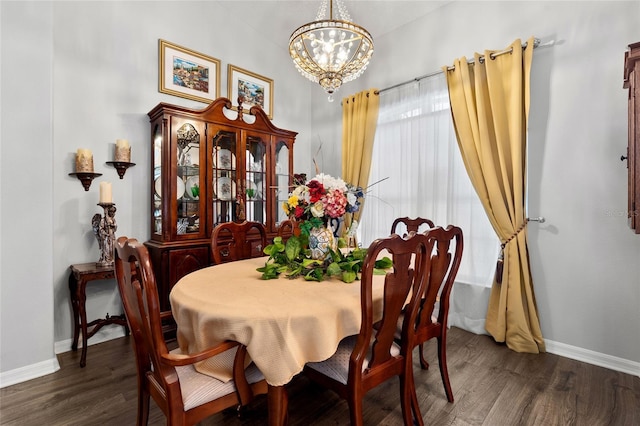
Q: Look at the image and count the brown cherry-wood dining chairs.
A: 6